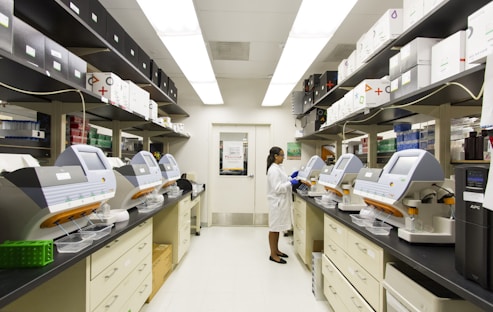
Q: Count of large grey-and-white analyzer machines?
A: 6